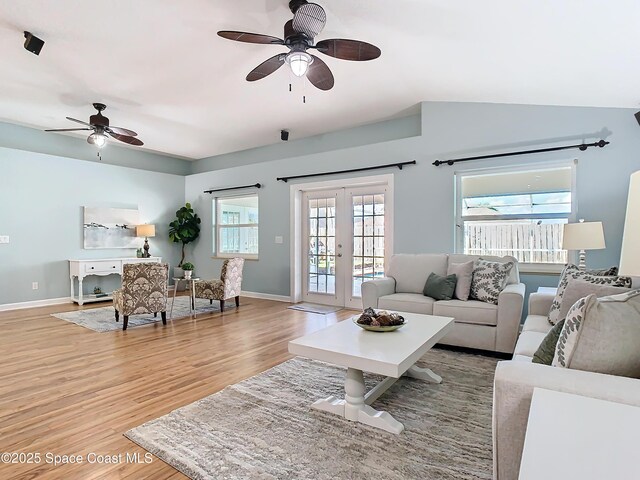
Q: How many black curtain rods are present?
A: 3